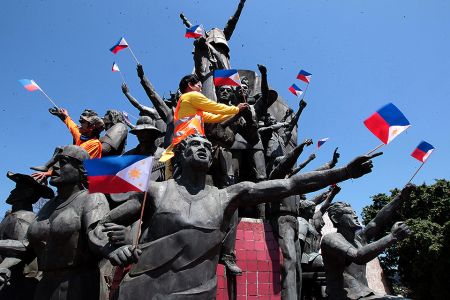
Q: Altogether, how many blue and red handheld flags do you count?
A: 11